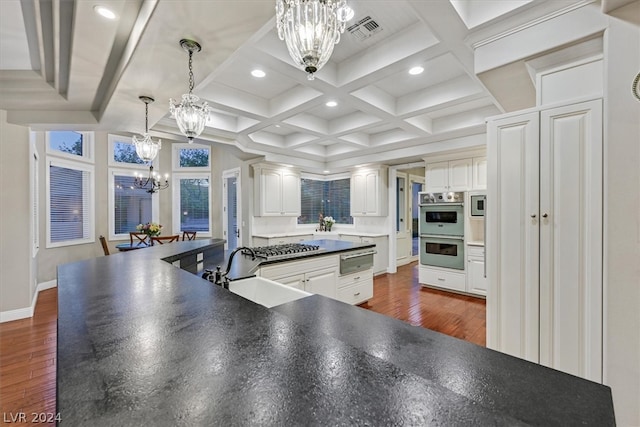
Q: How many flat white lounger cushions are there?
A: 0